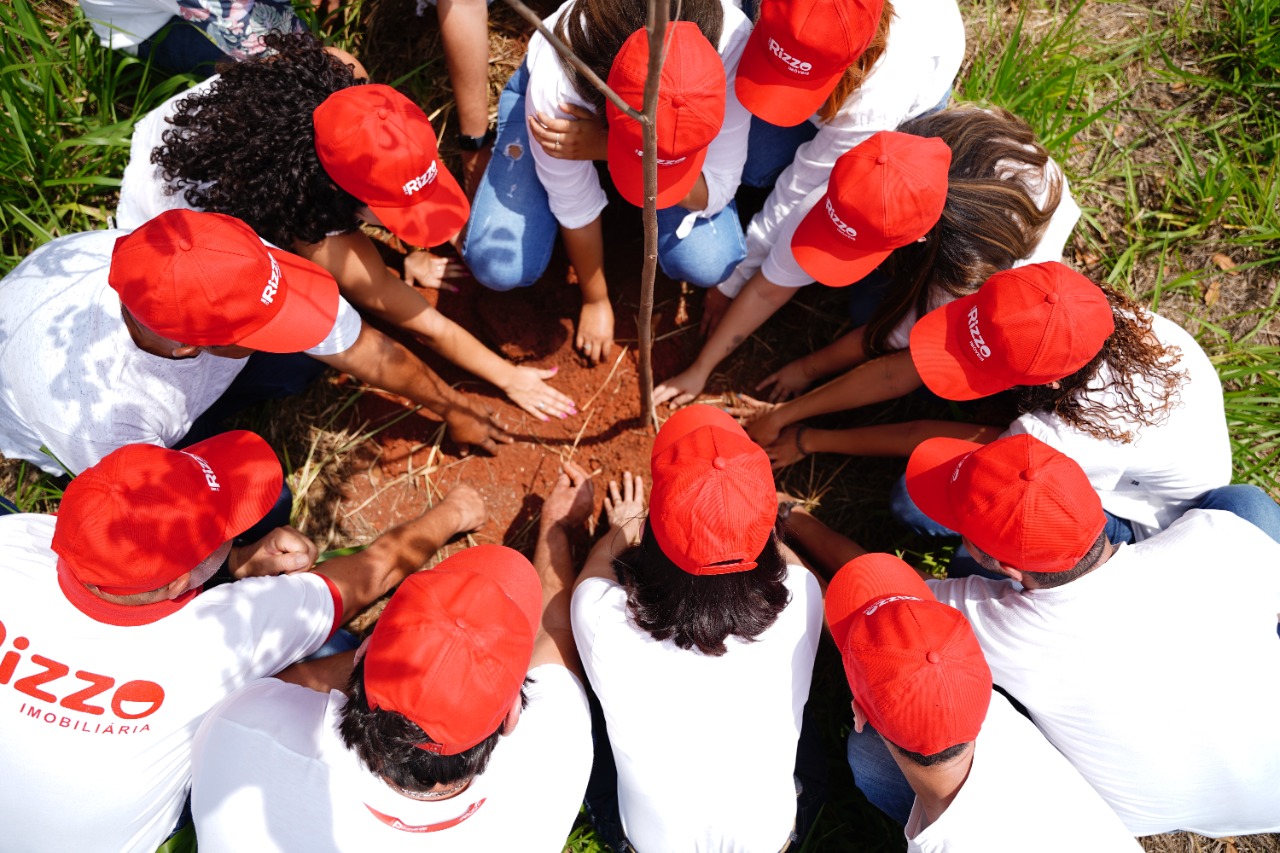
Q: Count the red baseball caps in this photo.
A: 11